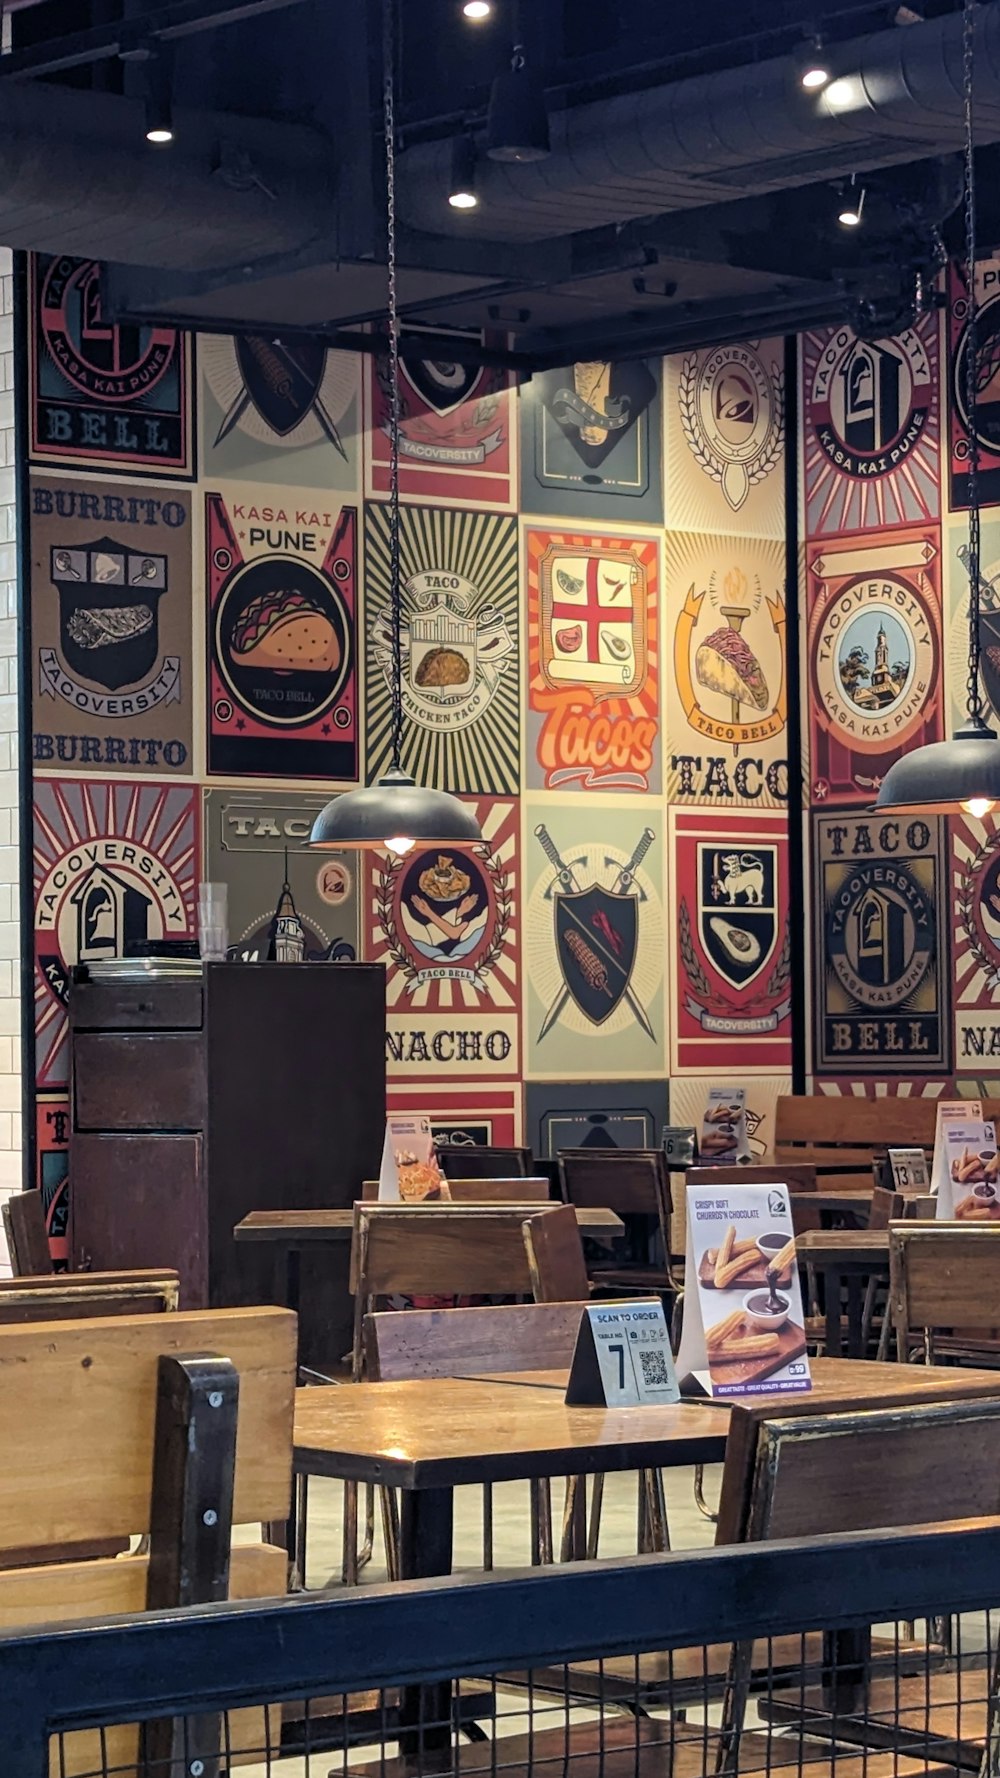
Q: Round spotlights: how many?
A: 5